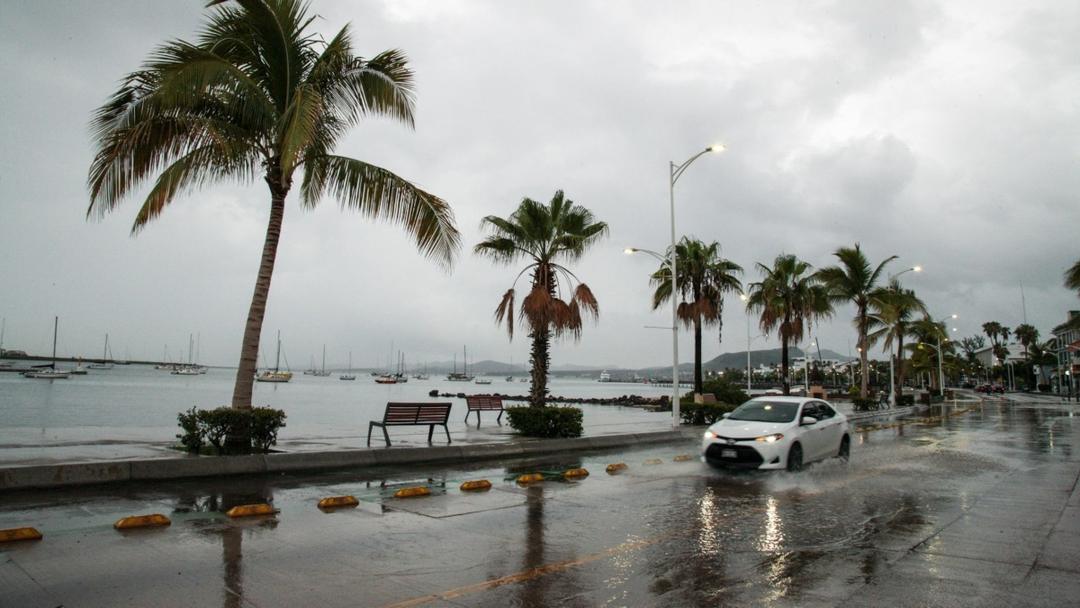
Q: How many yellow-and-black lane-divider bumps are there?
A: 11